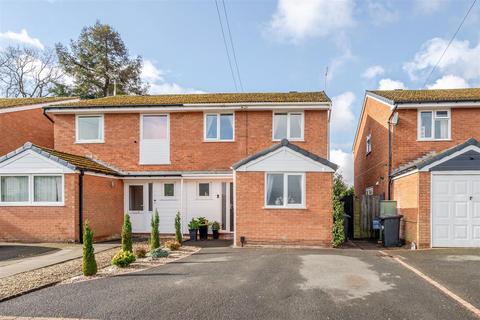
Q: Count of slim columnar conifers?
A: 4